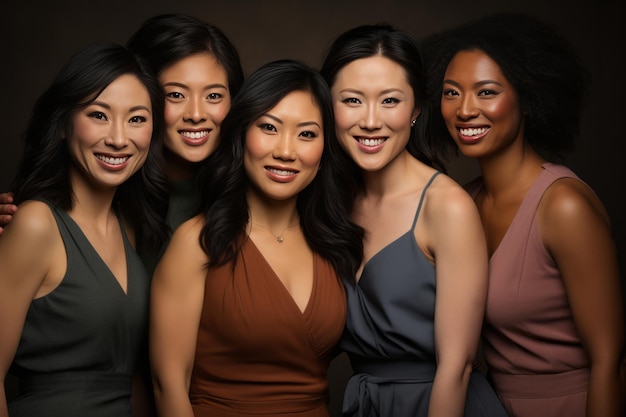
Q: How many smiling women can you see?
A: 5